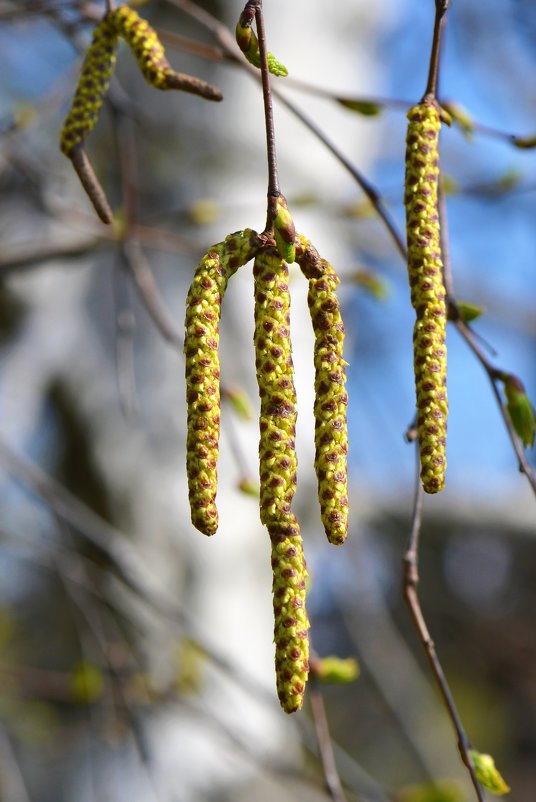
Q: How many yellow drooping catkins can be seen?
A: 6